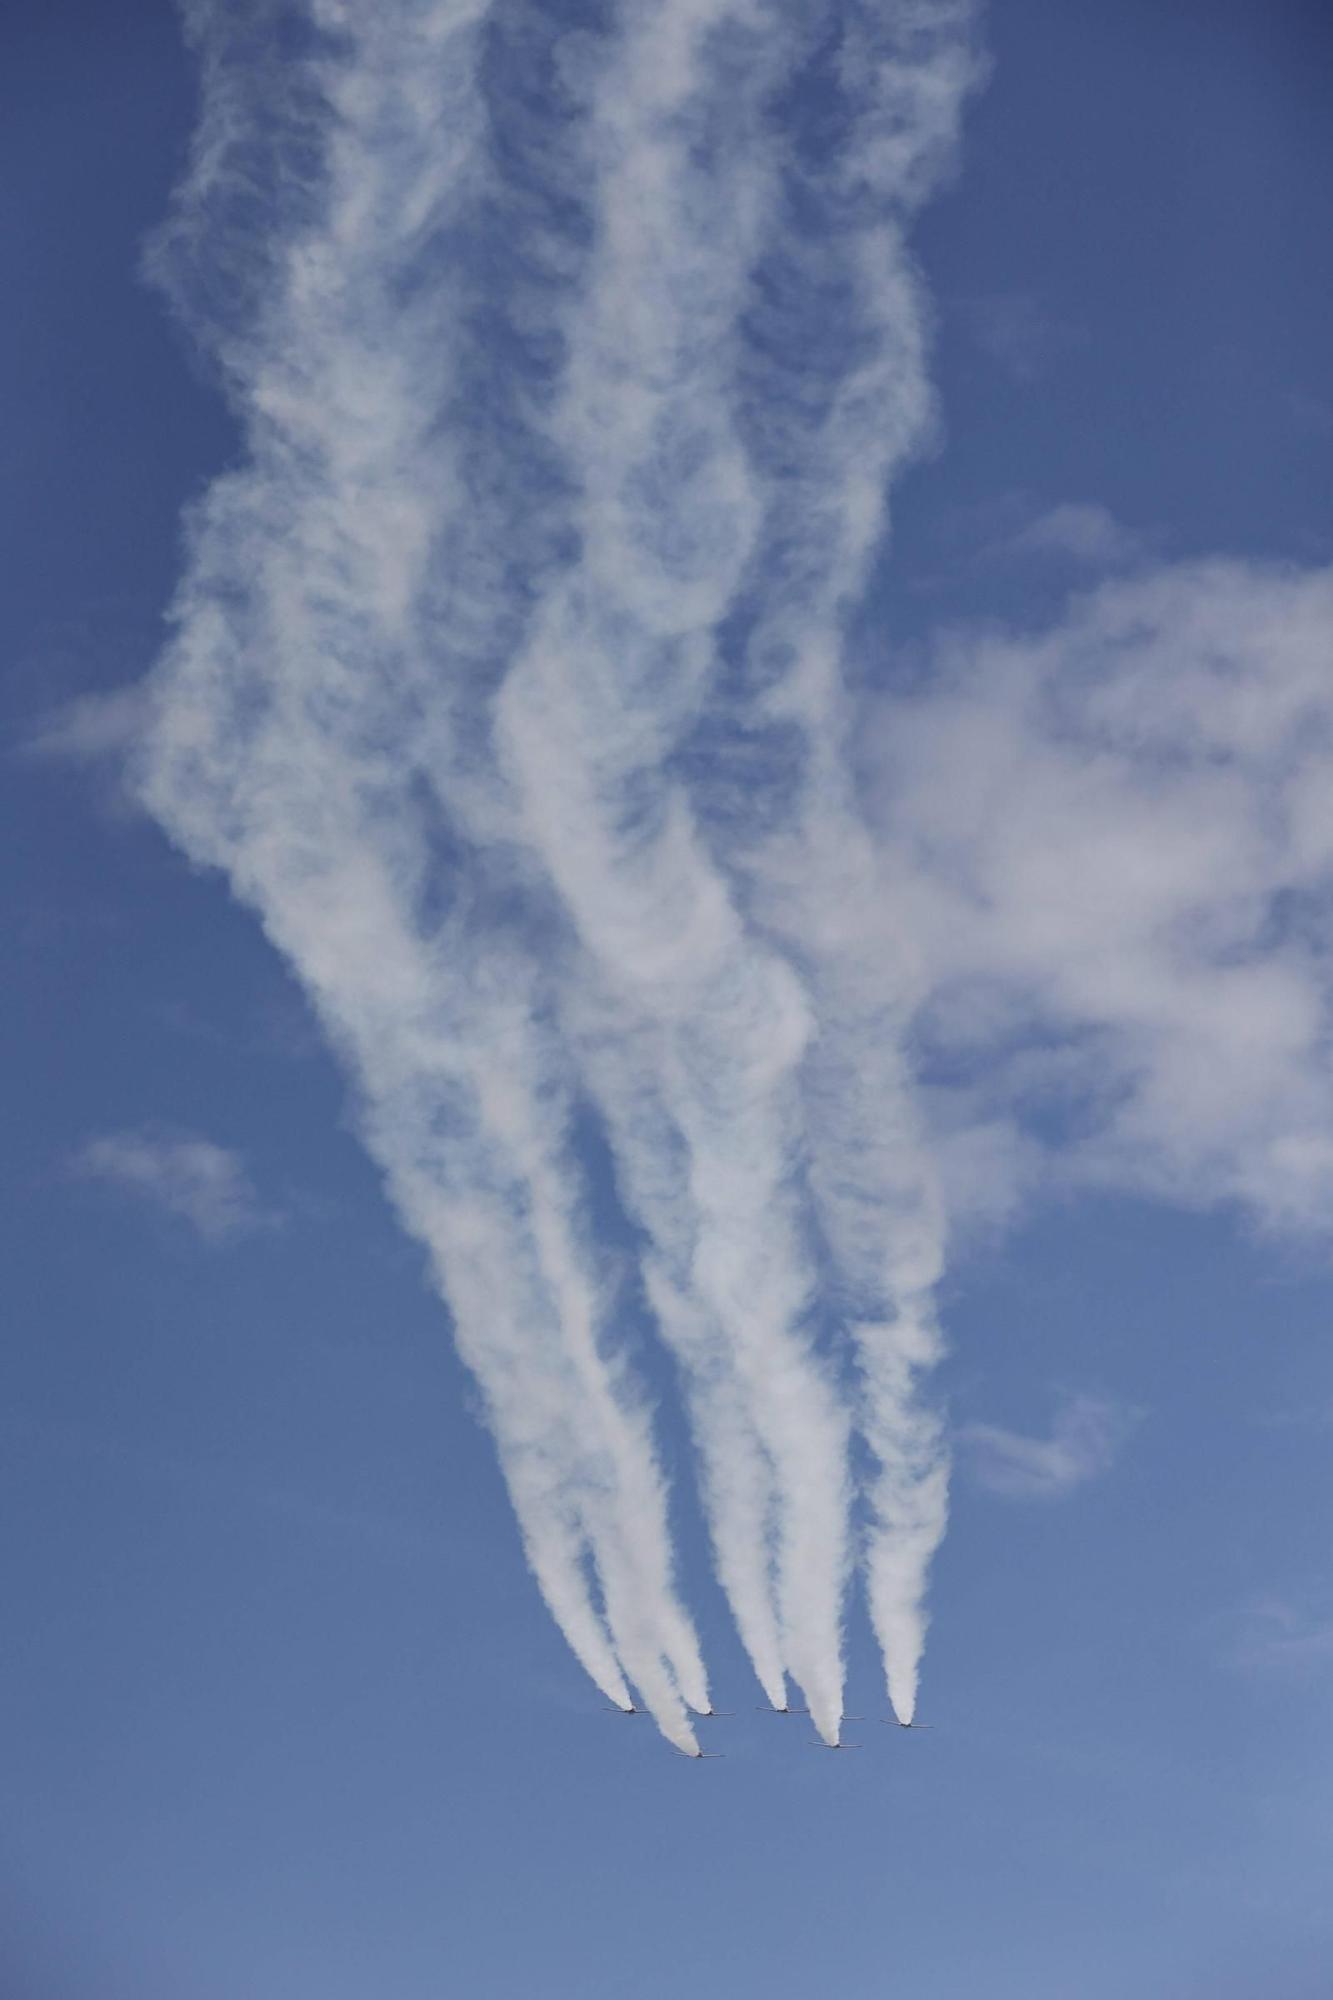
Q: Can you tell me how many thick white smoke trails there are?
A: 6